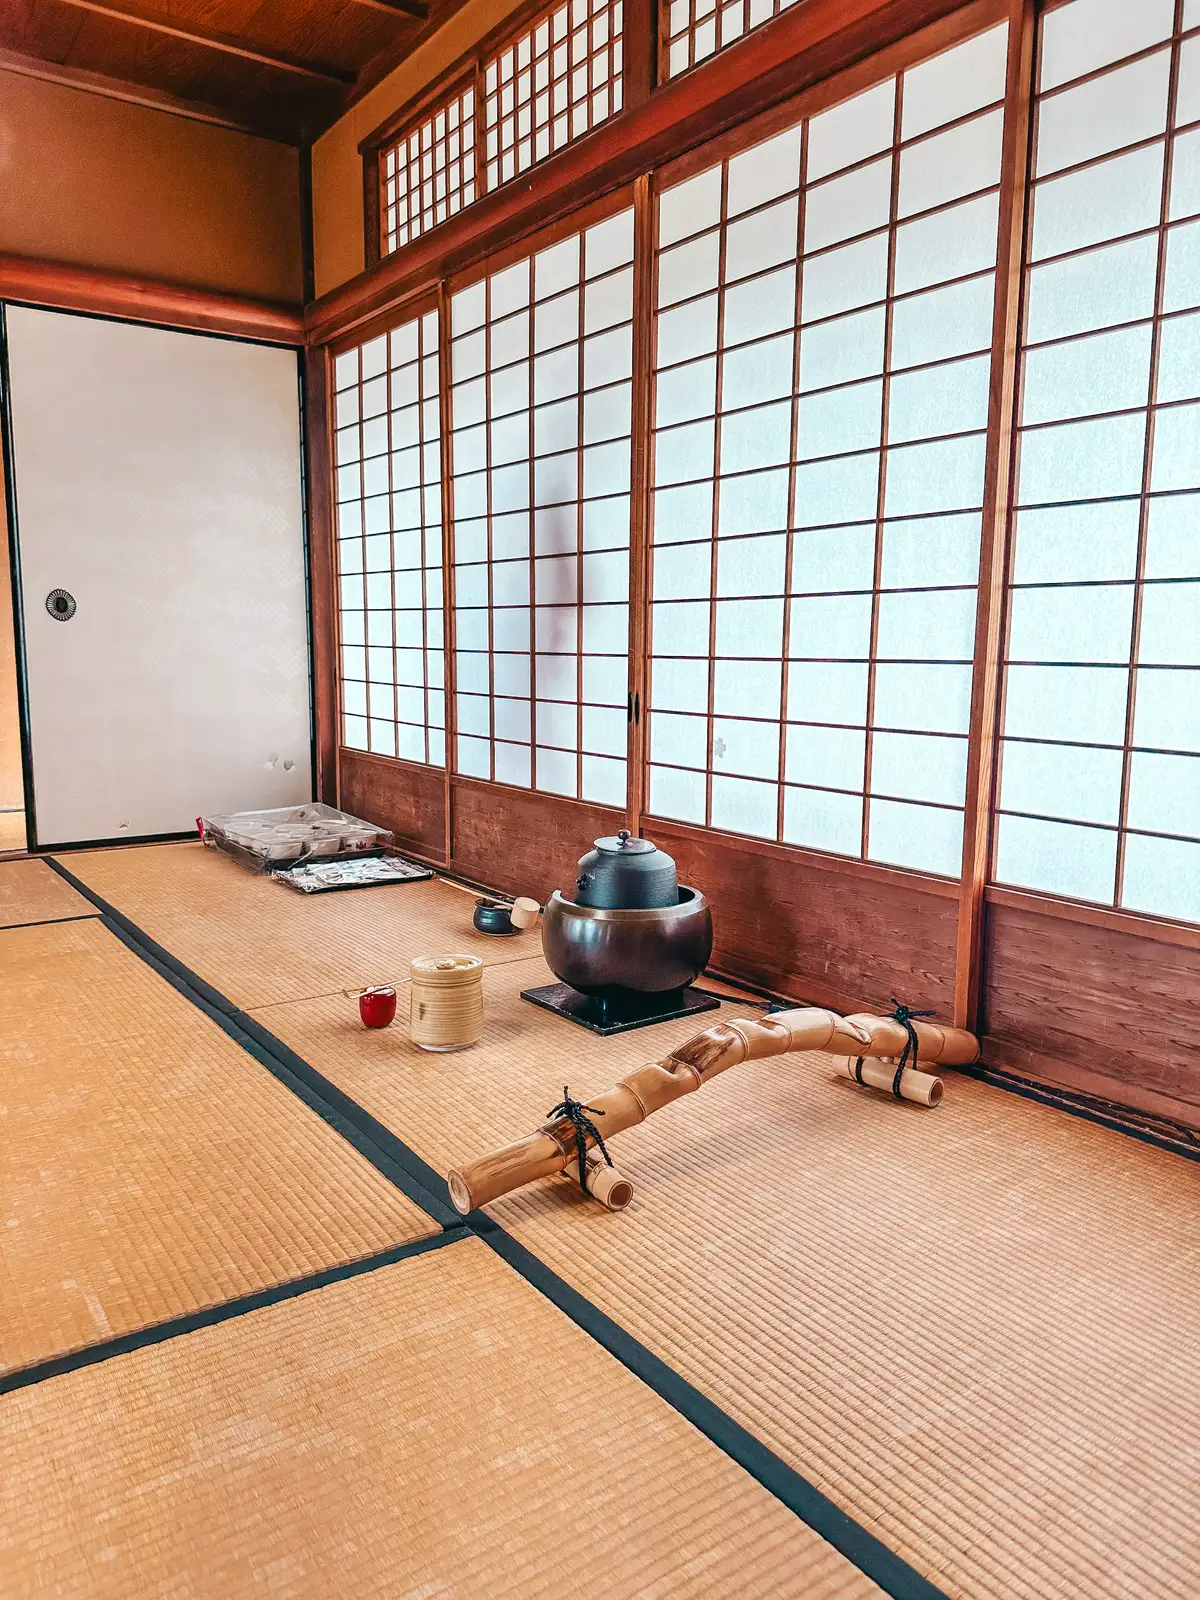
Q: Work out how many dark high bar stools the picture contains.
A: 0